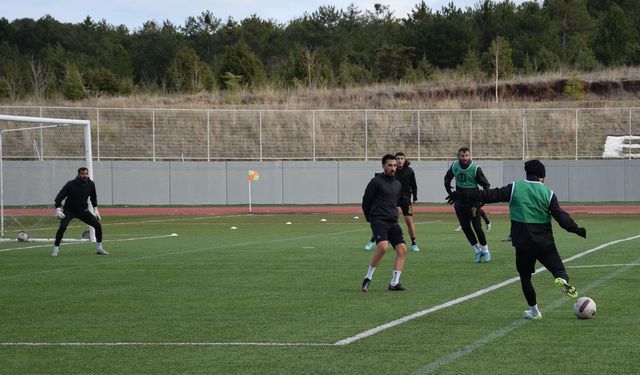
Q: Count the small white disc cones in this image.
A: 5